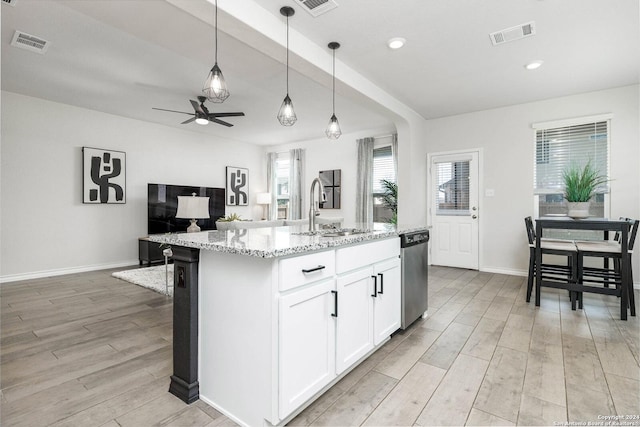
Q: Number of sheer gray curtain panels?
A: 4